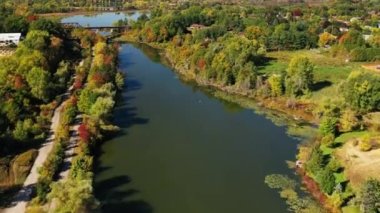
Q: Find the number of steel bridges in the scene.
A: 1